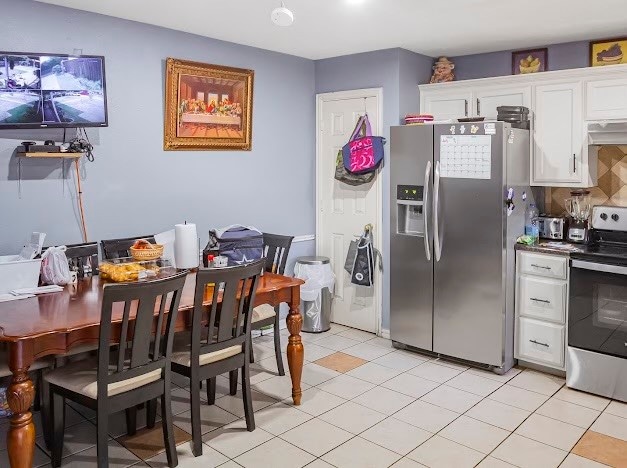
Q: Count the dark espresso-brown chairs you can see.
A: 5